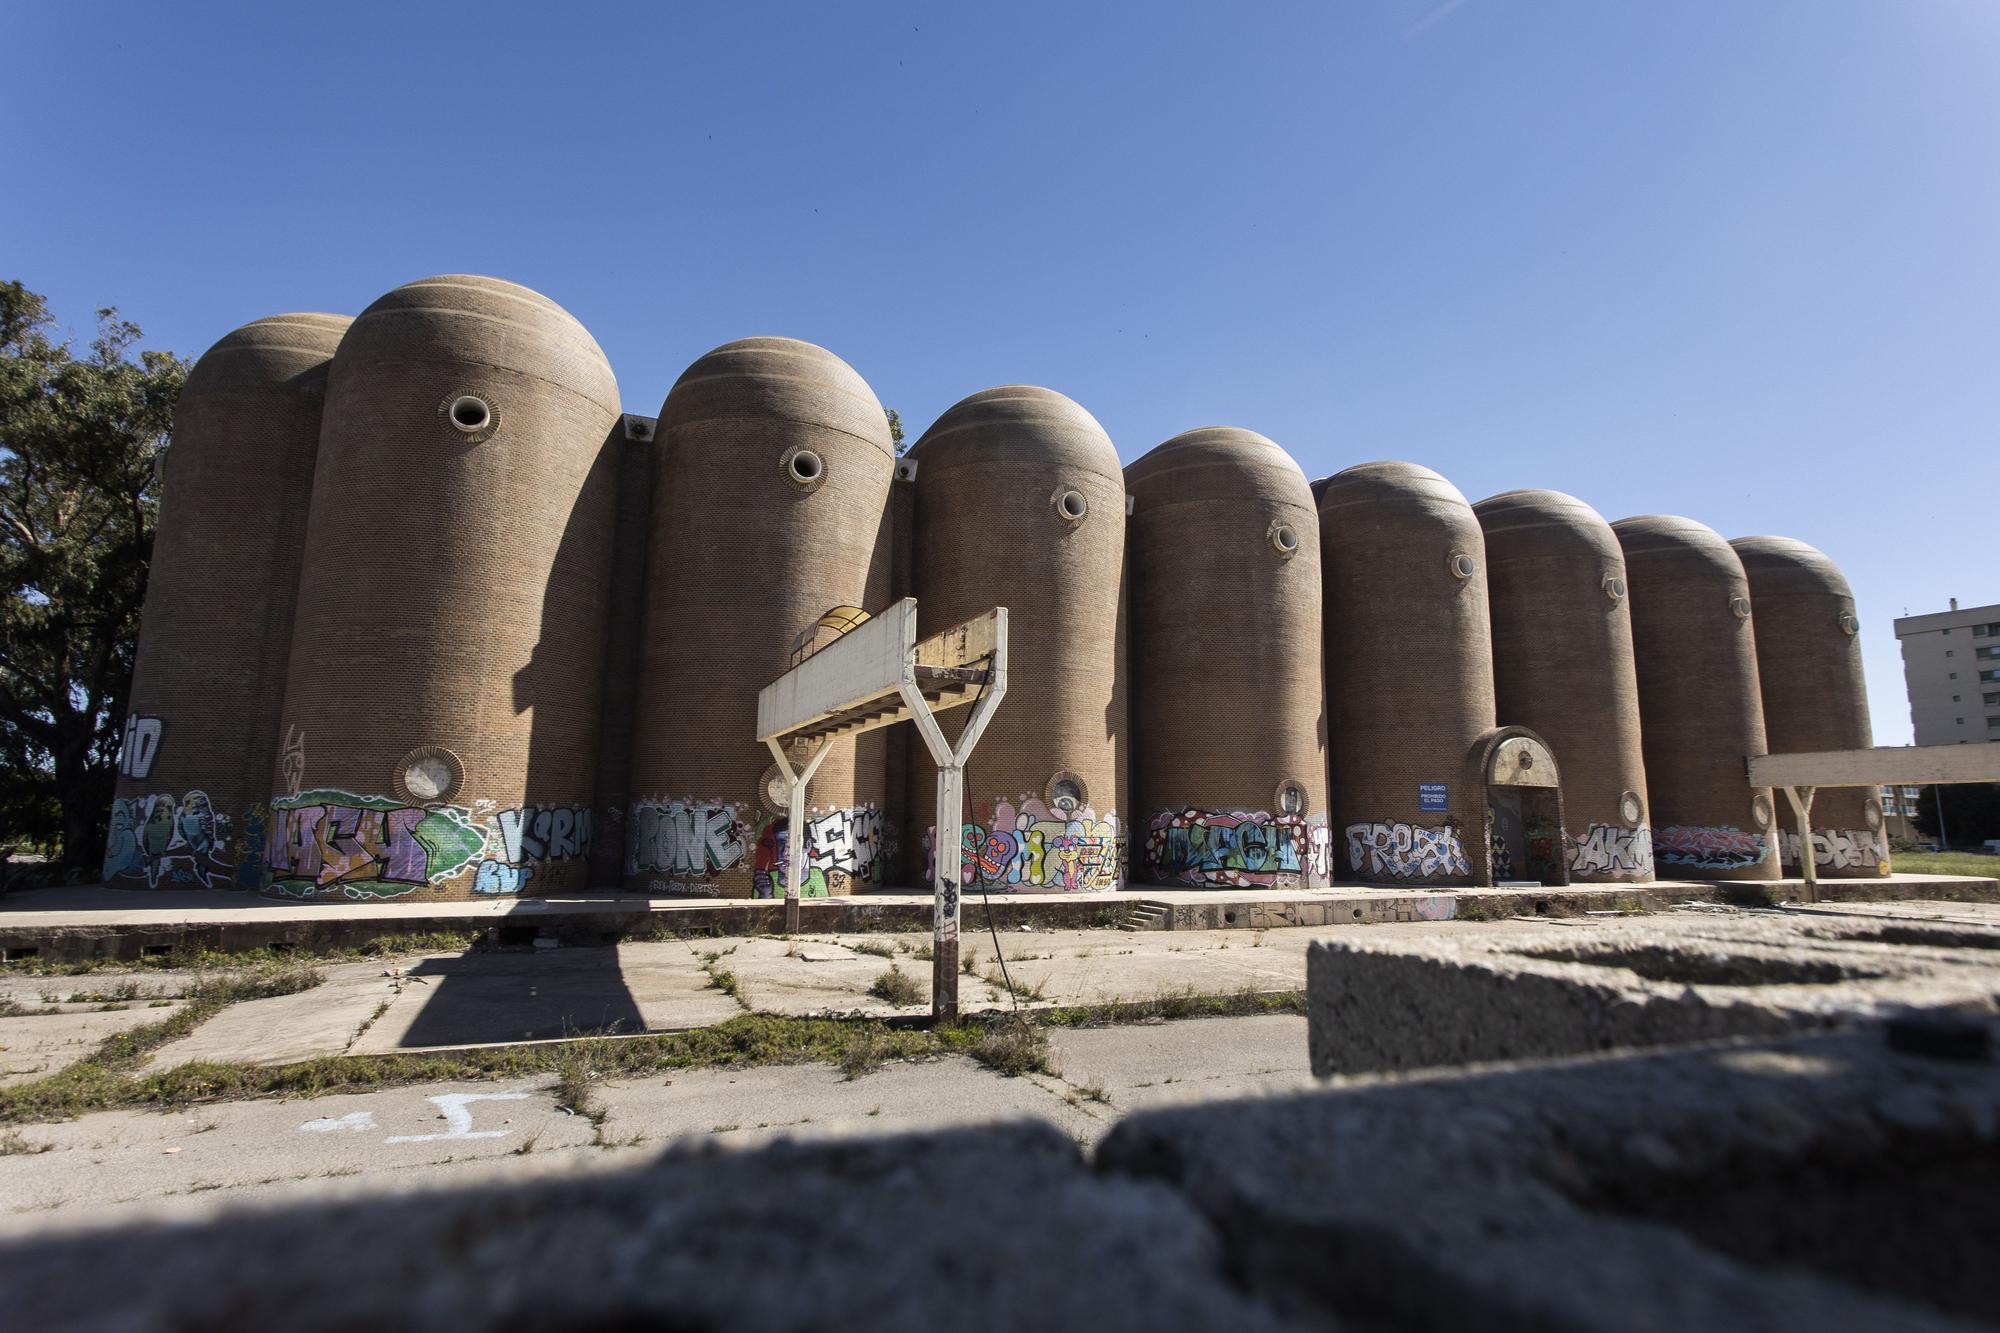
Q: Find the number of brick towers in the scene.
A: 9